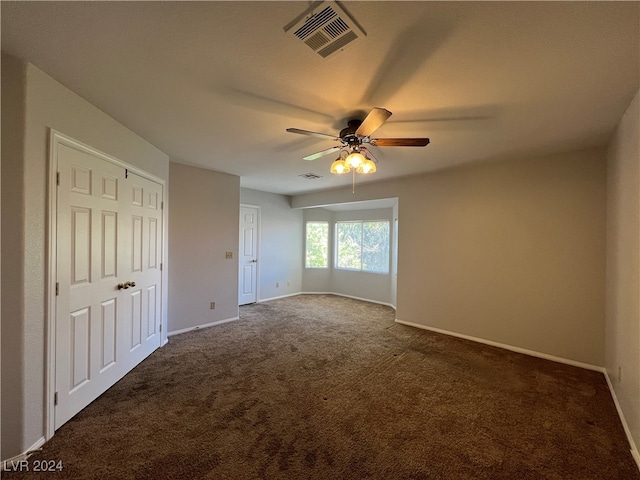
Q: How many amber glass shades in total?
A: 3